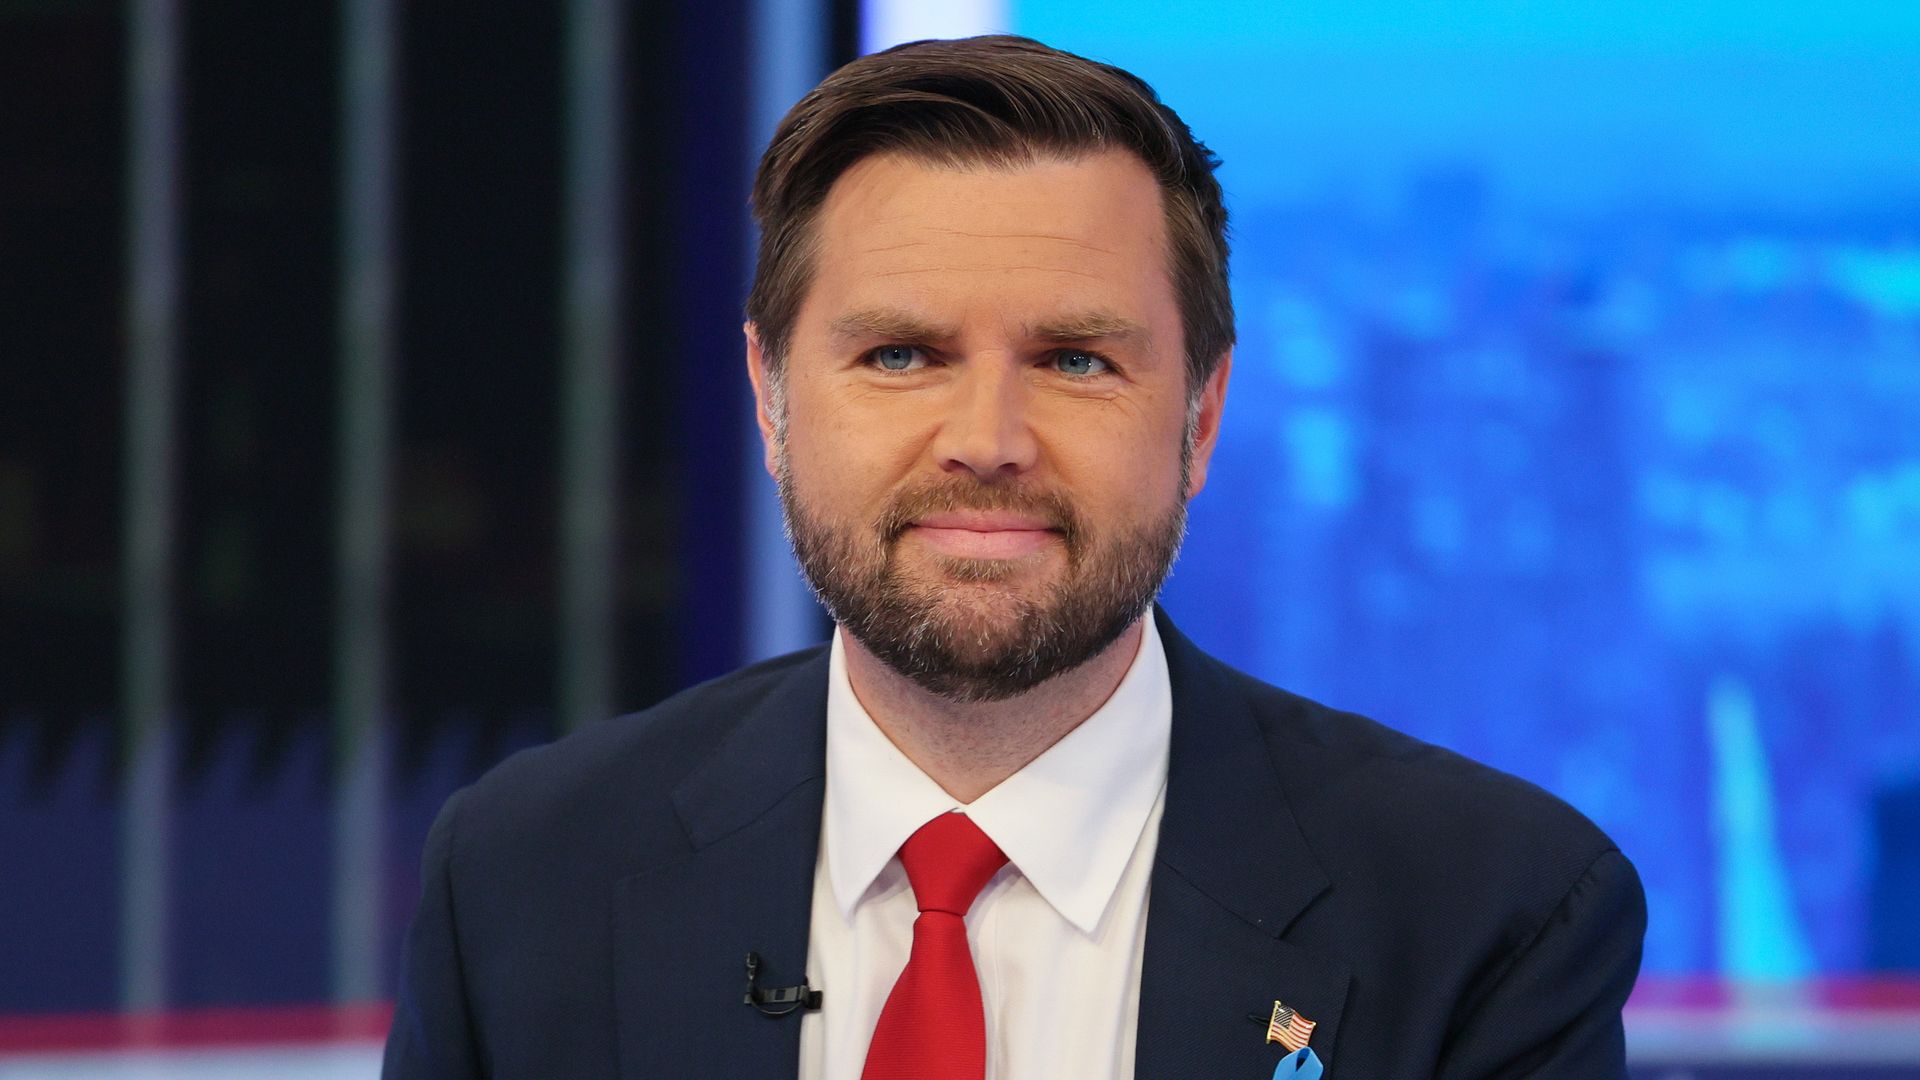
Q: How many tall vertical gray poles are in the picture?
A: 3